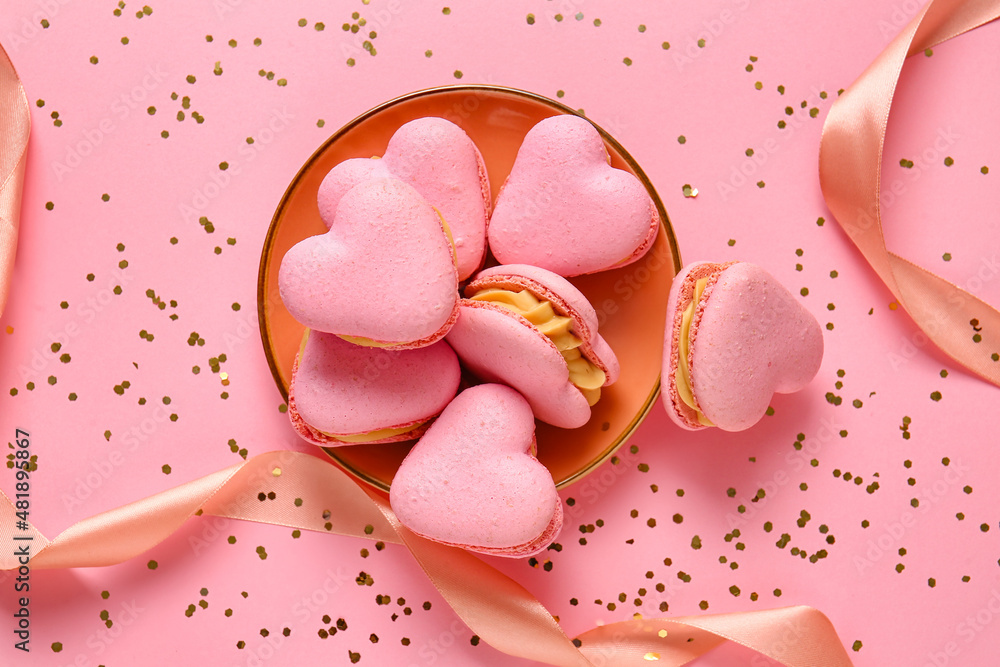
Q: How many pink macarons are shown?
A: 7